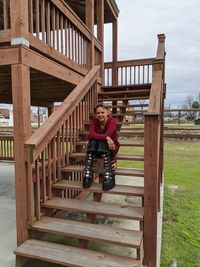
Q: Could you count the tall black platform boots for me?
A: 2